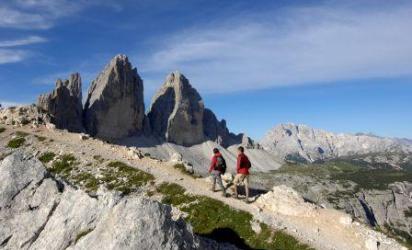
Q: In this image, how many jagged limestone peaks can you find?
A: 3